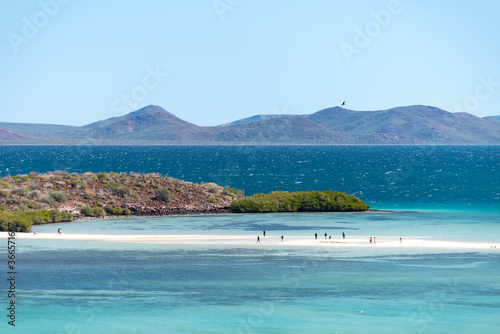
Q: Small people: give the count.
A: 11